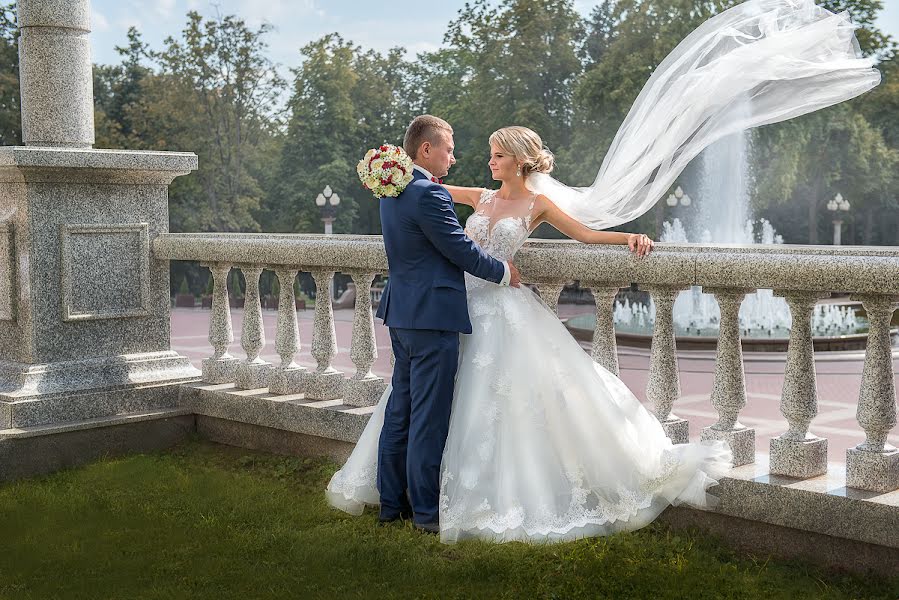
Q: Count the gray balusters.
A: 11